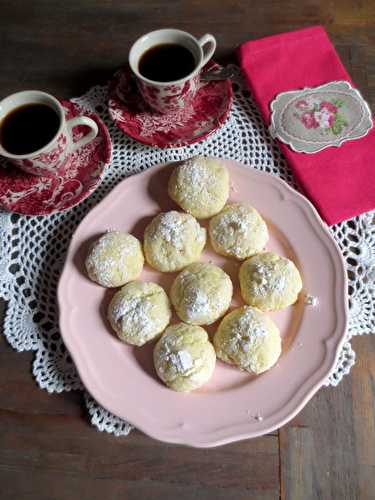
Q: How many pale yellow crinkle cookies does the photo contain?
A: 9